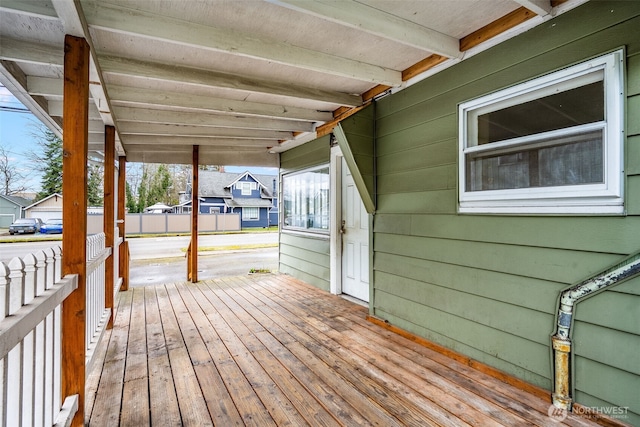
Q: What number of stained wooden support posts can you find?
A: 4